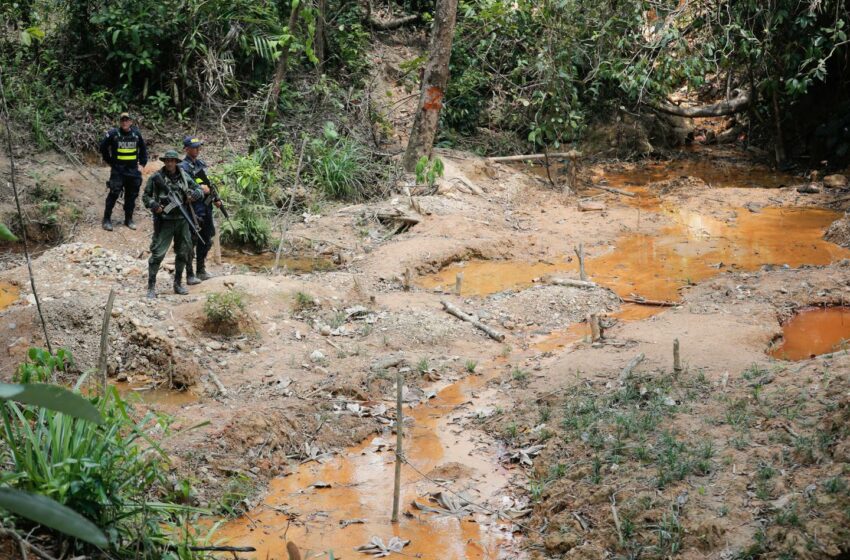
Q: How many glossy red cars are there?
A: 0